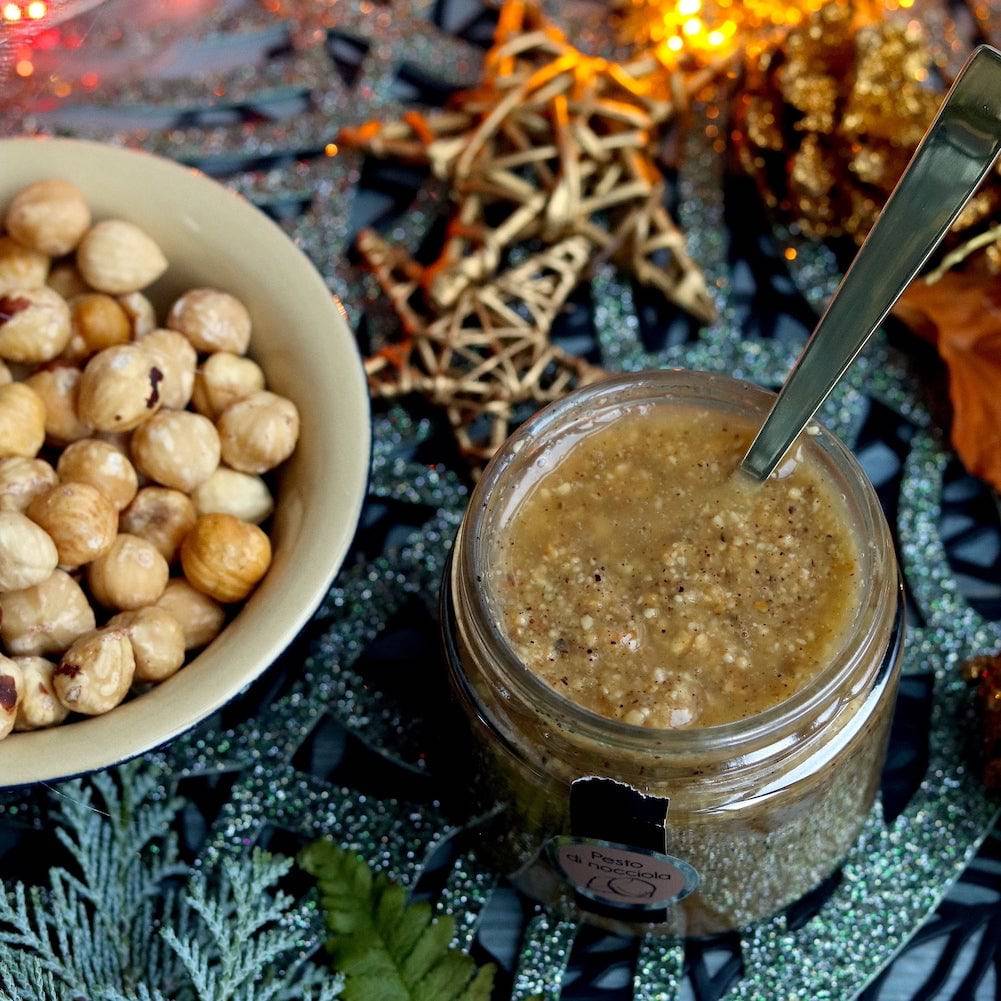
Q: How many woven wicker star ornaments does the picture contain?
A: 2